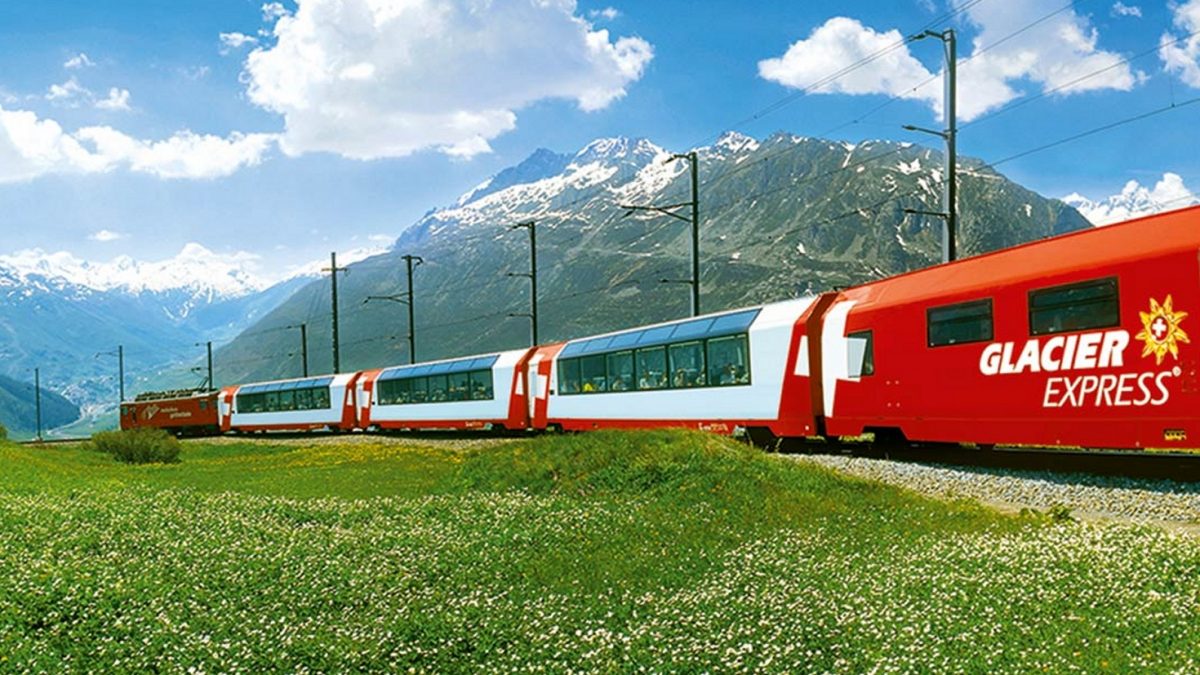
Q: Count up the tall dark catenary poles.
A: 9